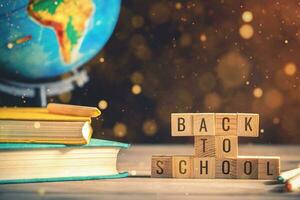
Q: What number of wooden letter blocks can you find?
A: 12